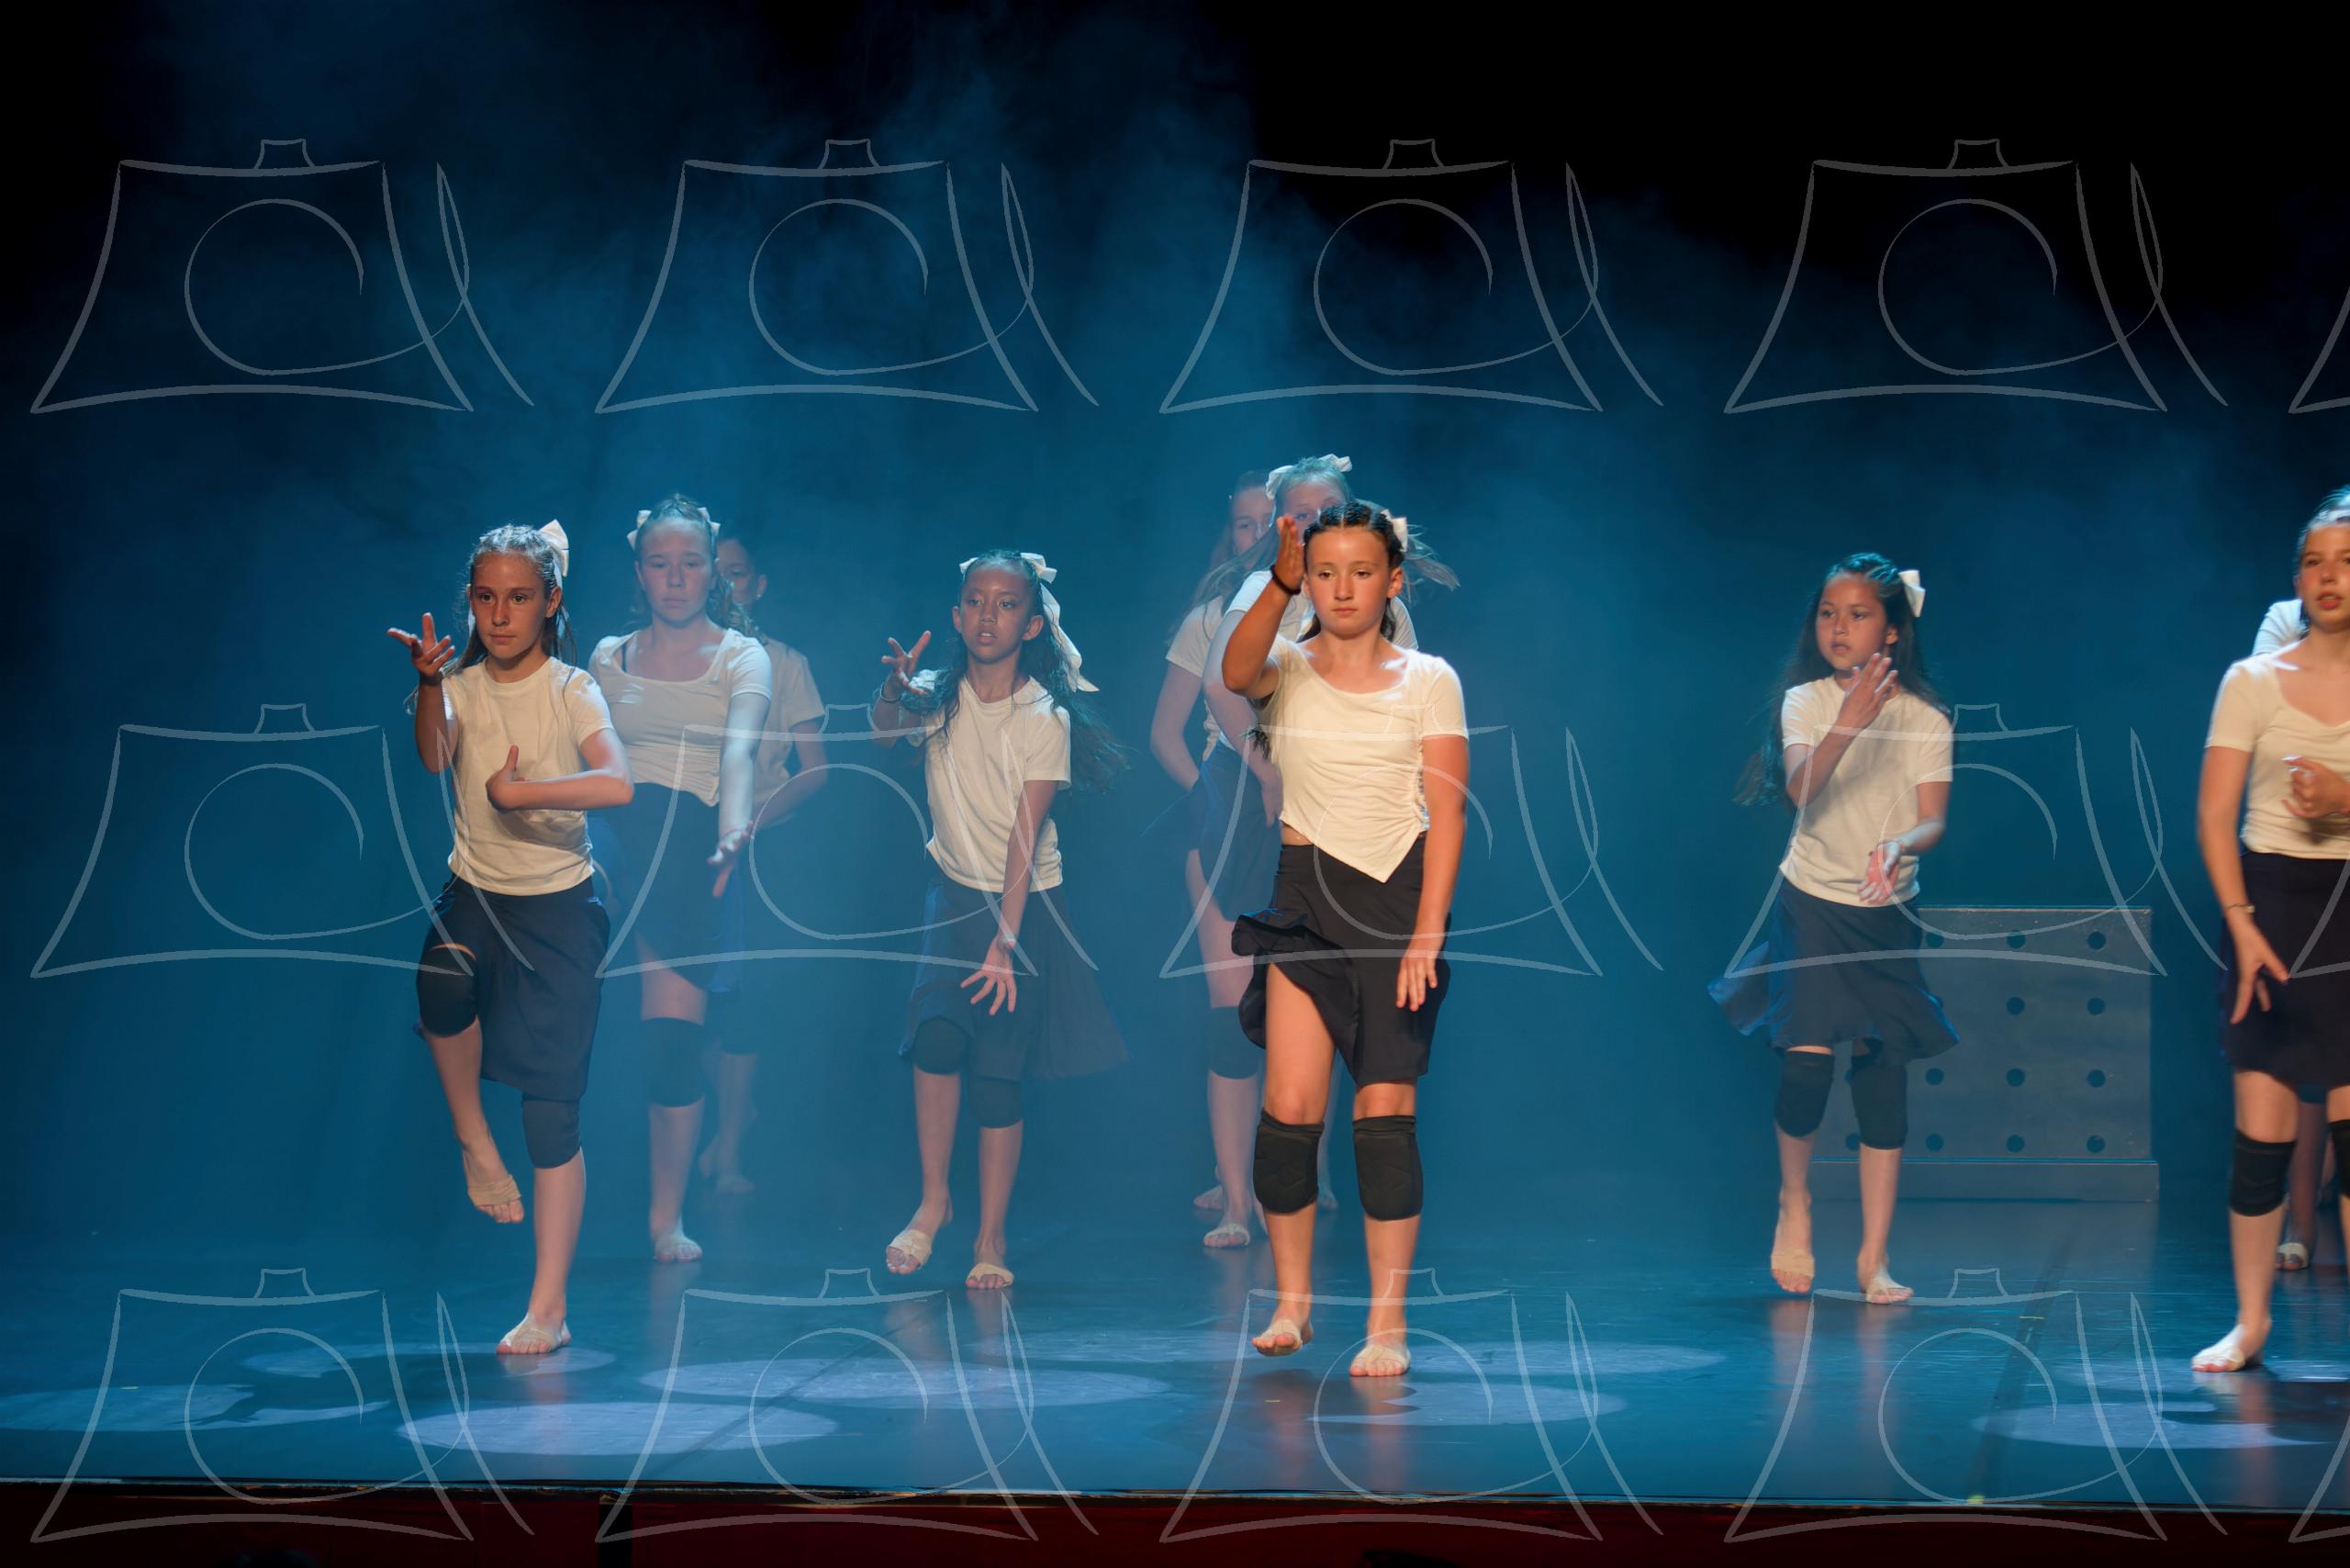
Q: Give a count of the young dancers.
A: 10